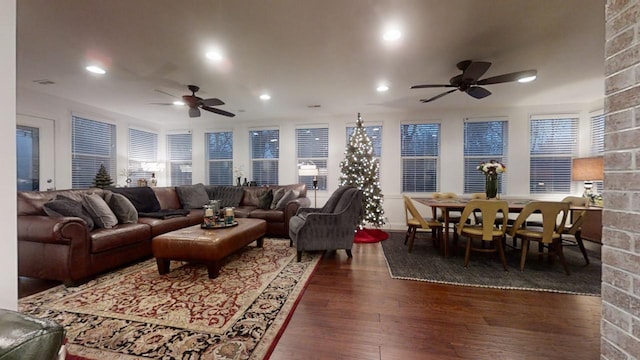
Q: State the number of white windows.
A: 11